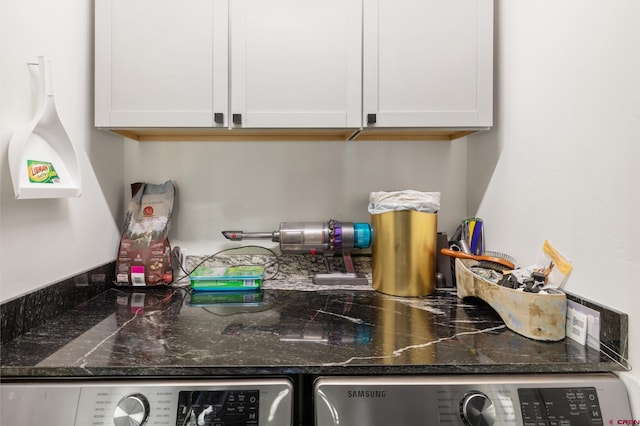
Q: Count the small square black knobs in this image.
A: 3